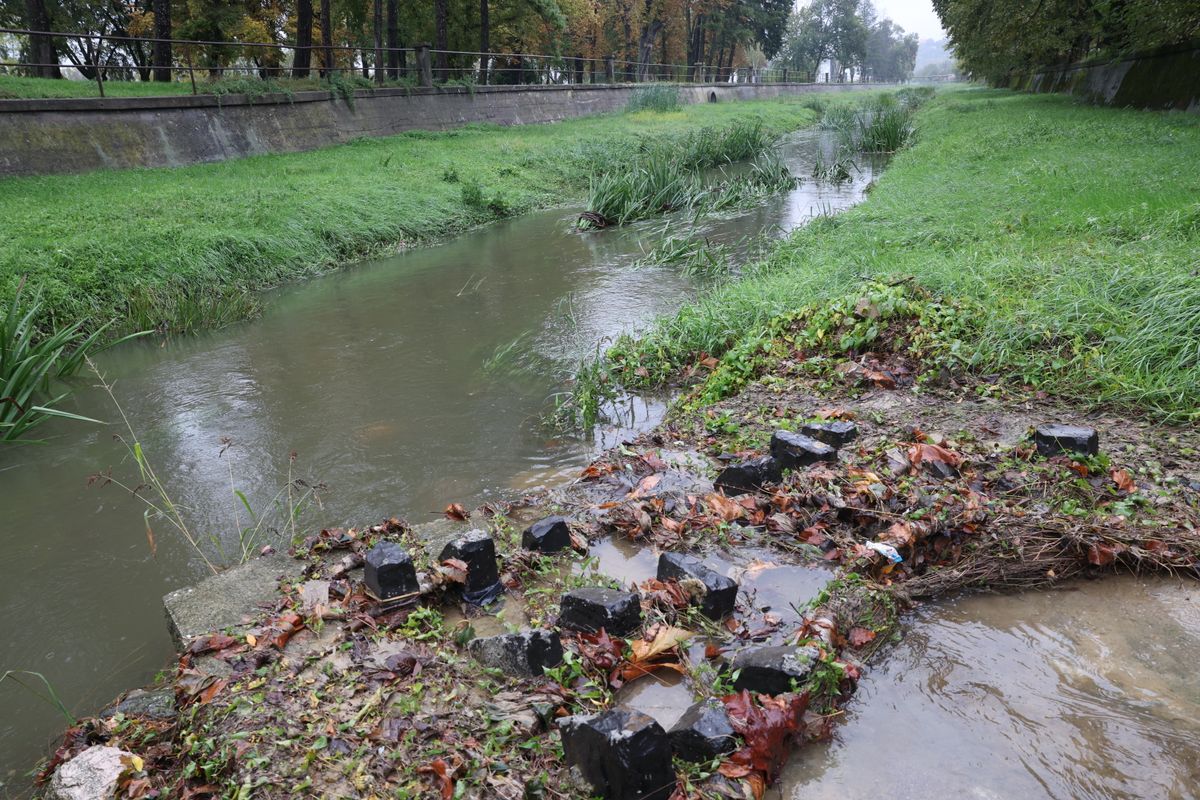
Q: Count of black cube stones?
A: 13